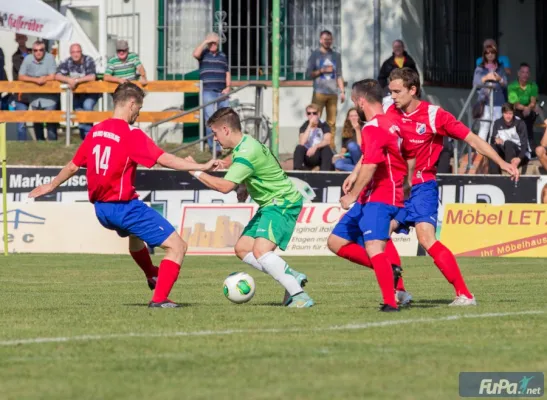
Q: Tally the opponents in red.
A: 3